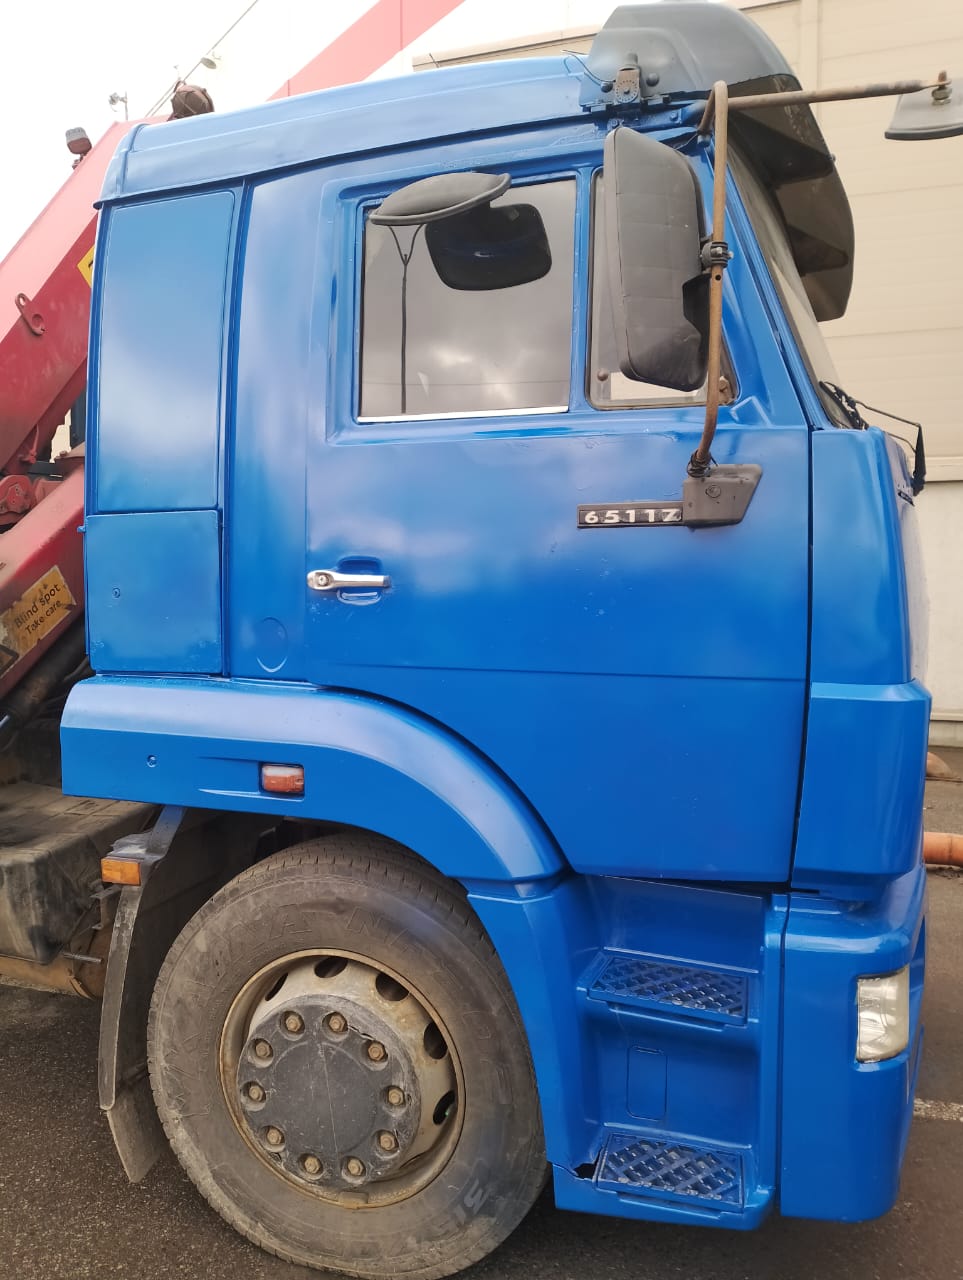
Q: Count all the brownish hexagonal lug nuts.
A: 10